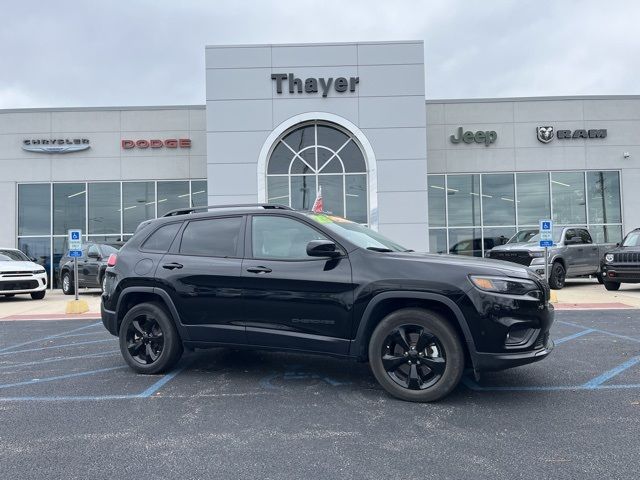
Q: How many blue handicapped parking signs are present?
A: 2